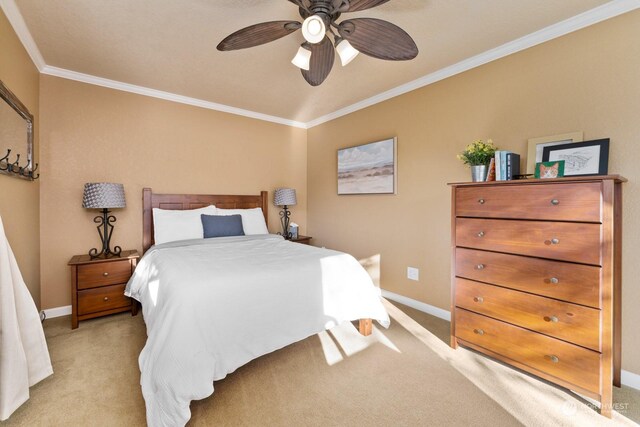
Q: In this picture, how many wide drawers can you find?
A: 5